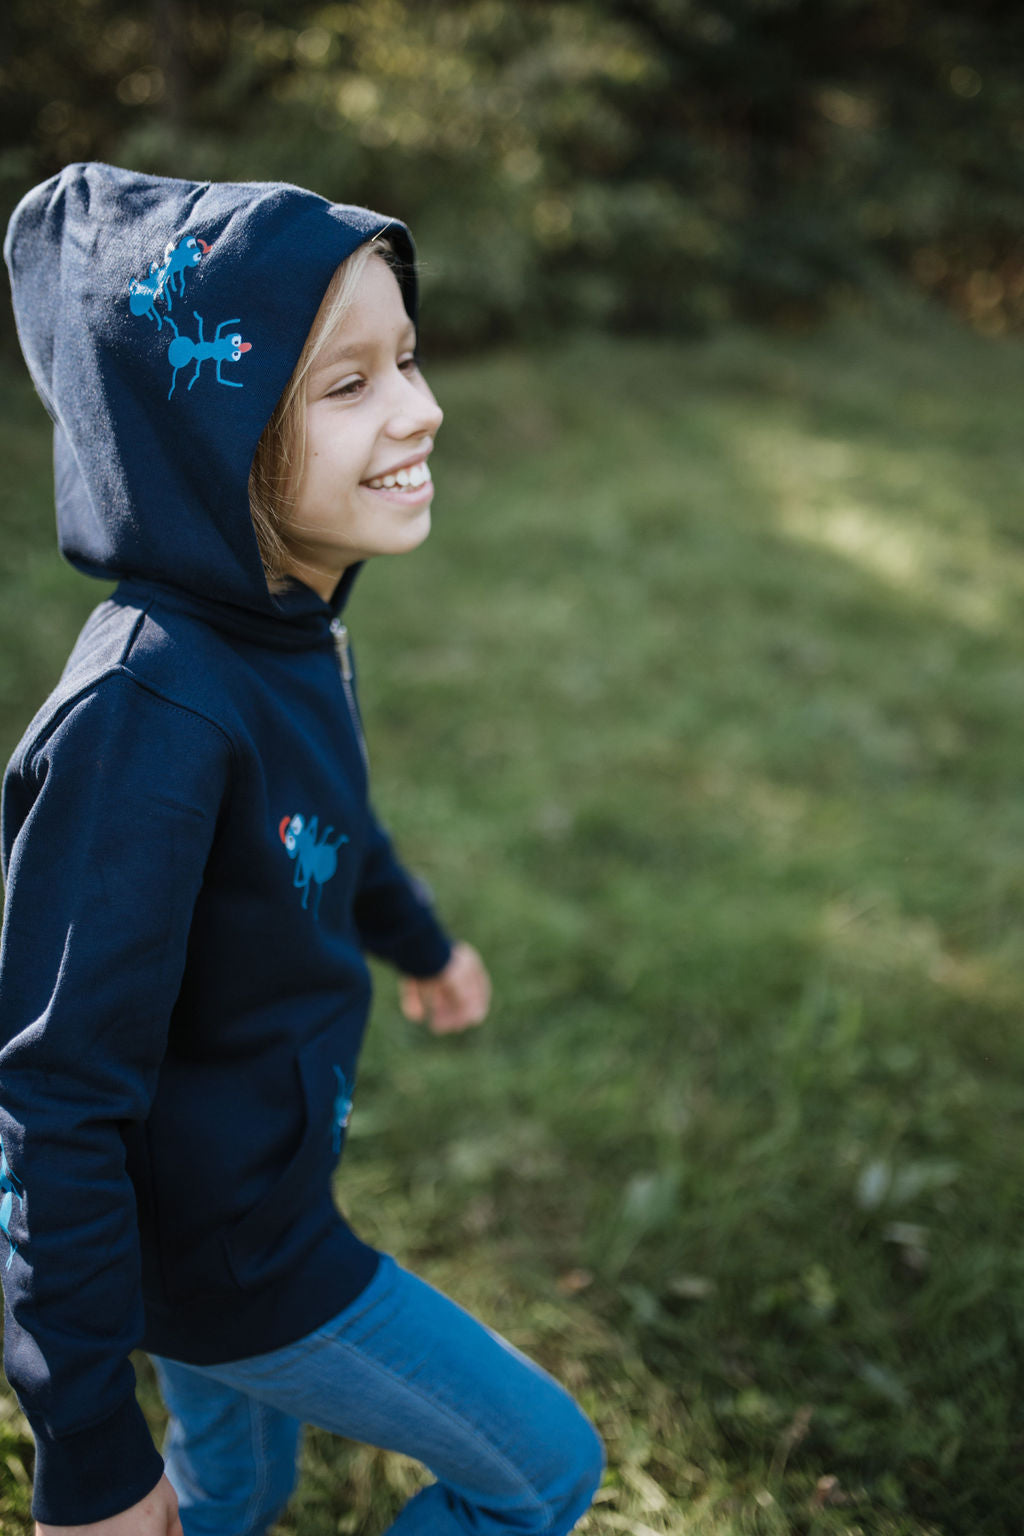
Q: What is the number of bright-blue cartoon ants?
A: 5